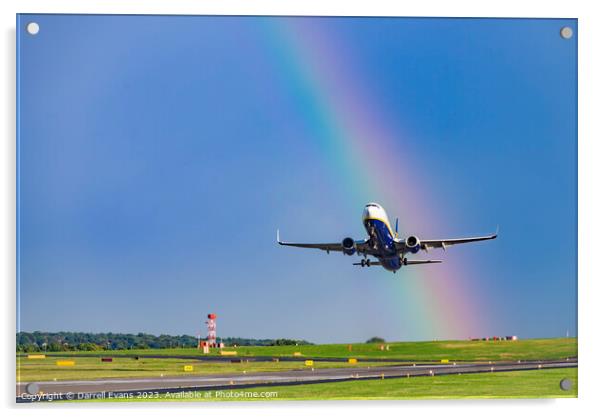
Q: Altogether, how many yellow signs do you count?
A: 8